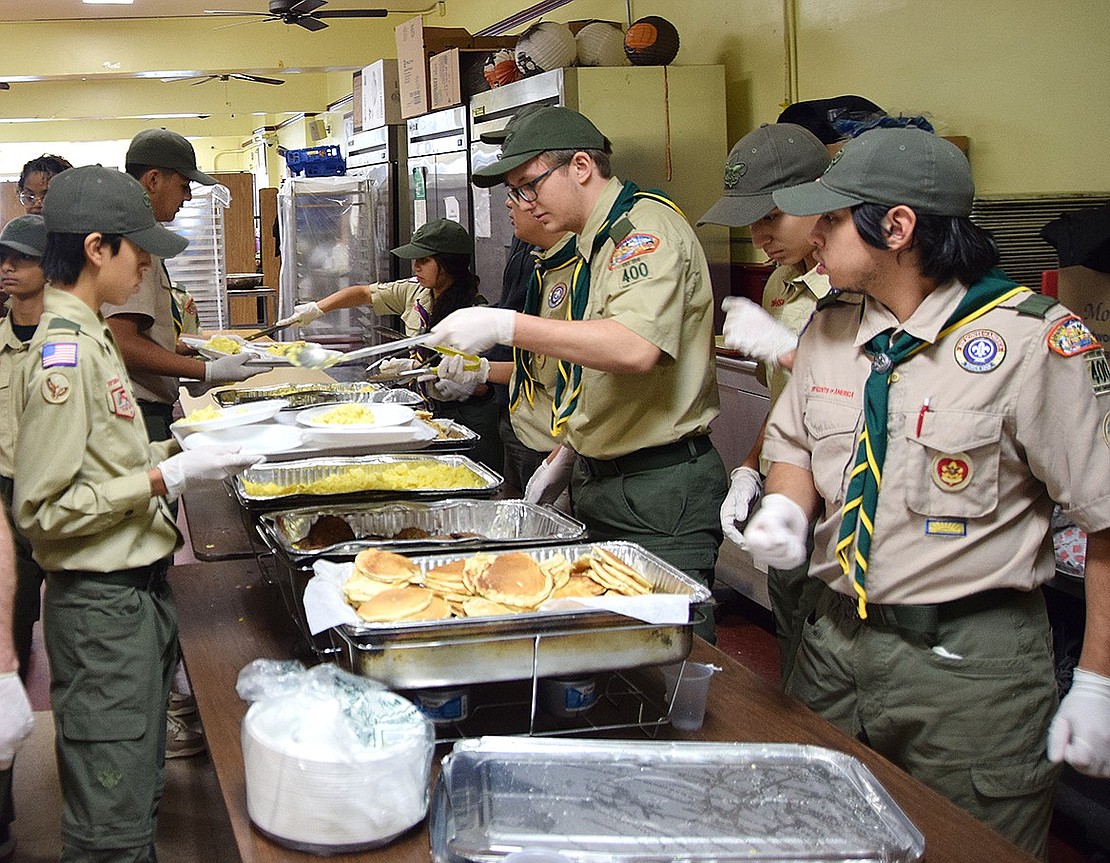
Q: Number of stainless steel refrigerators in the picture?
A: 3